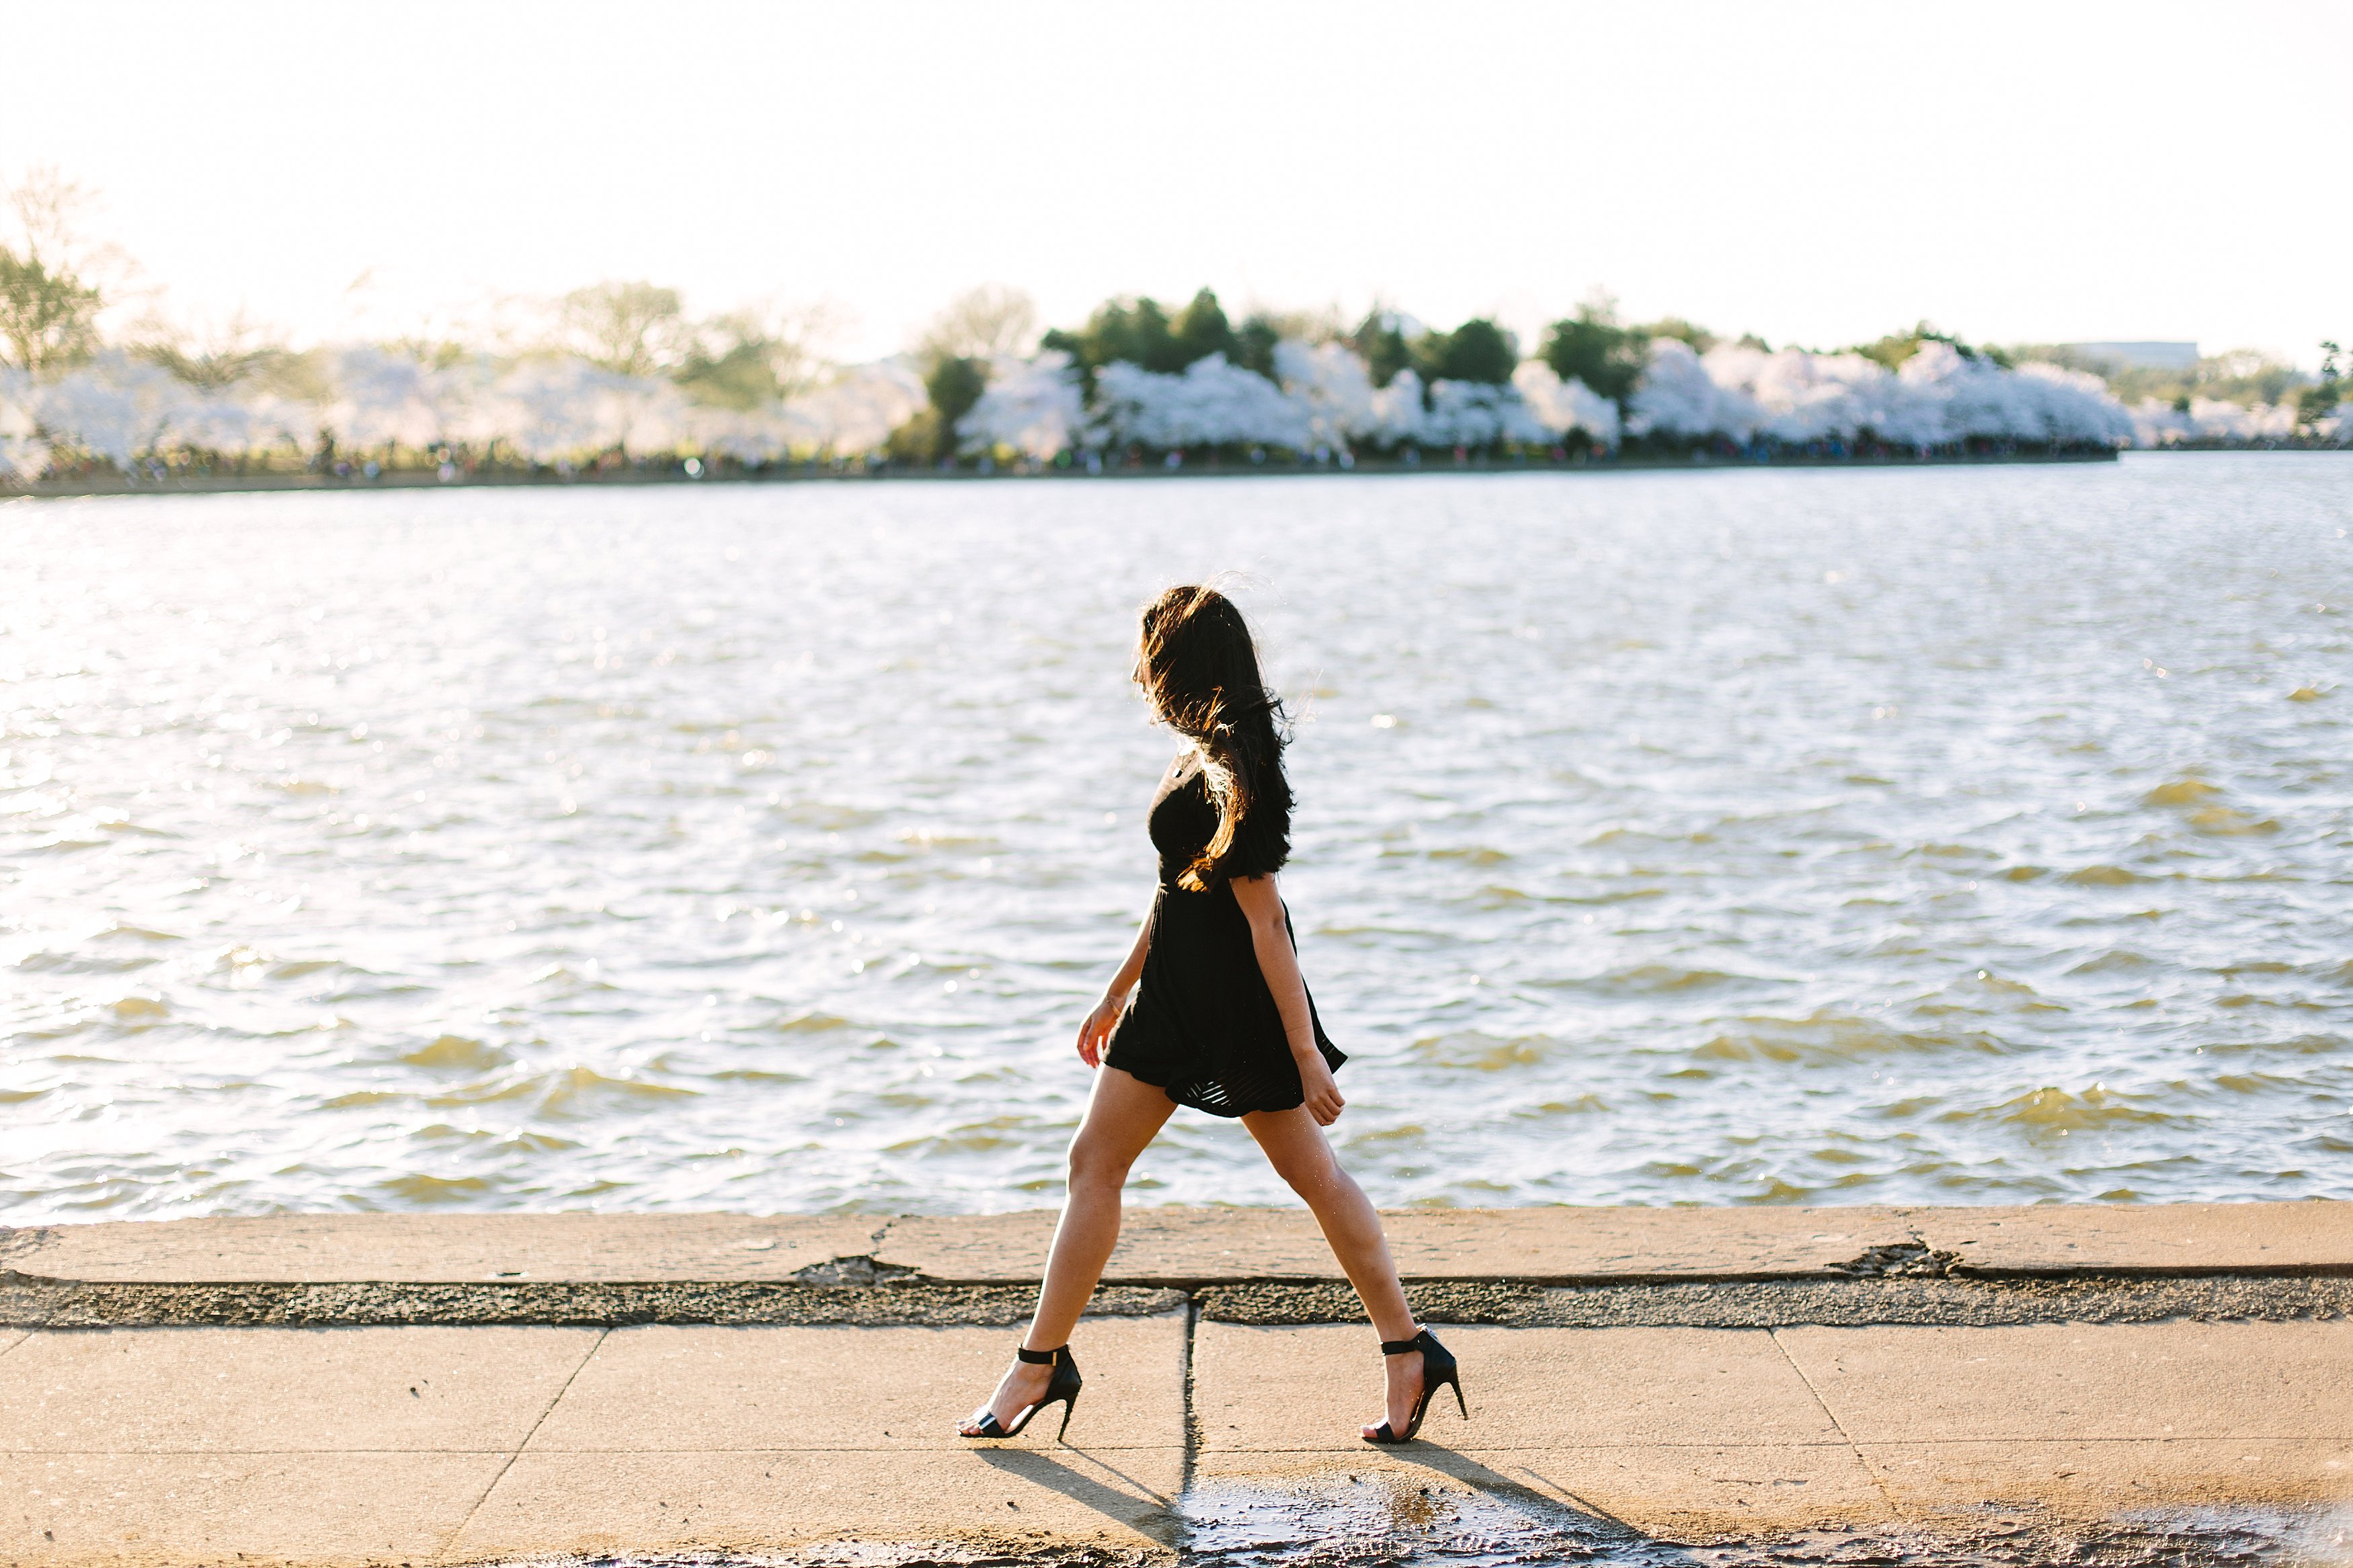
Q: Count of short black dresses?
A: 1